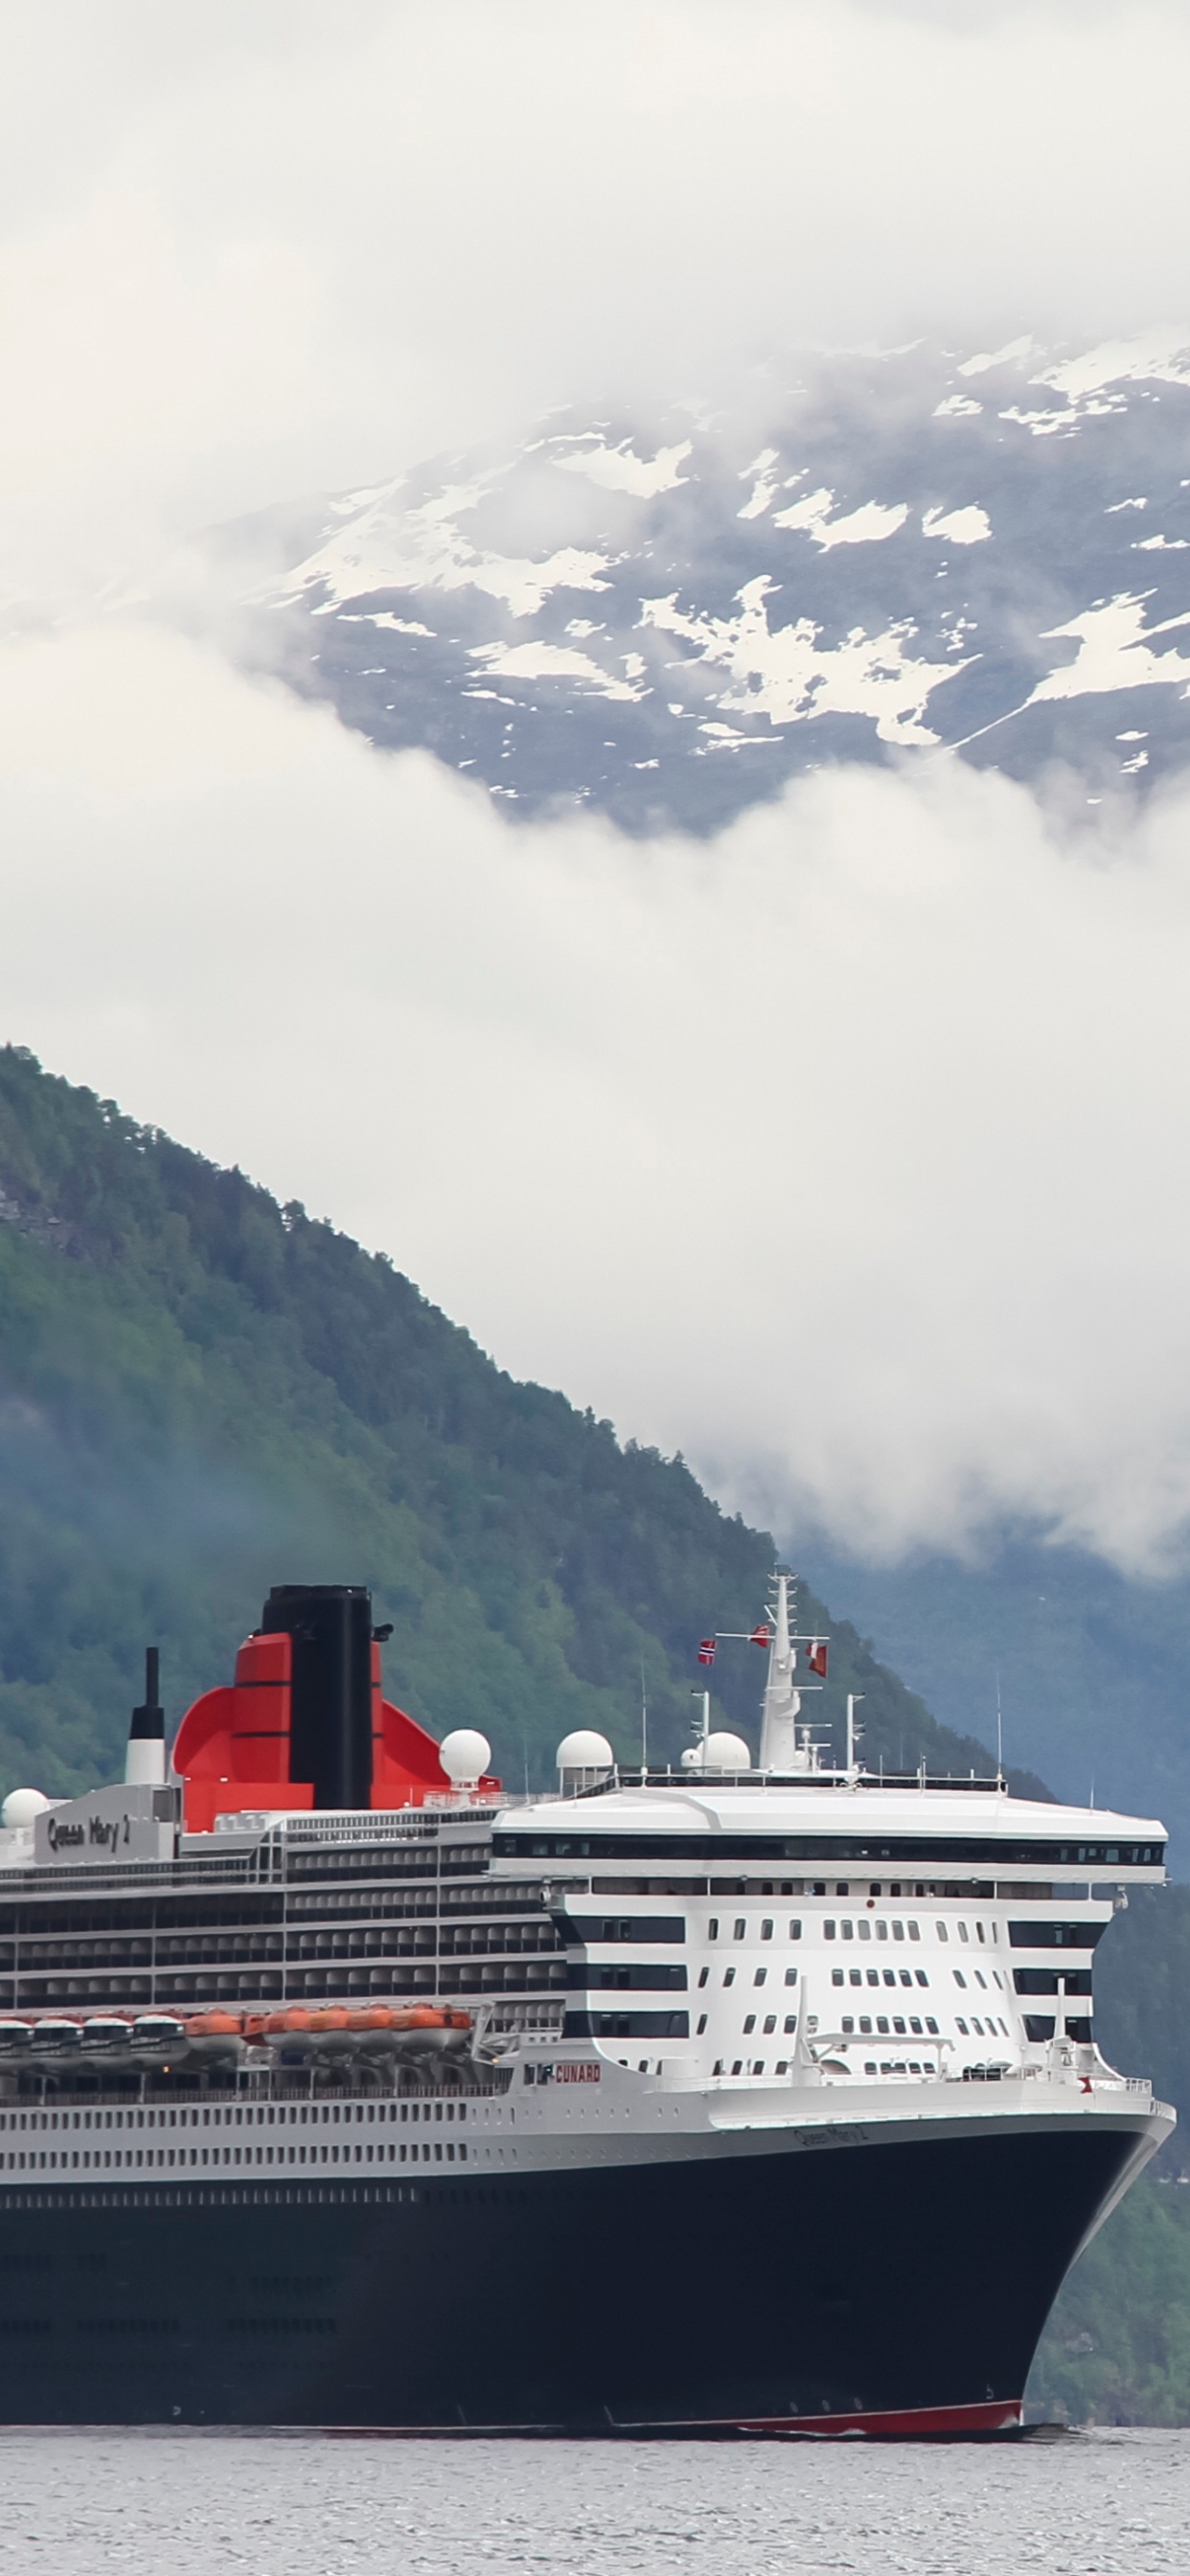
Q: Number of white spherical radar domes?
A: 5